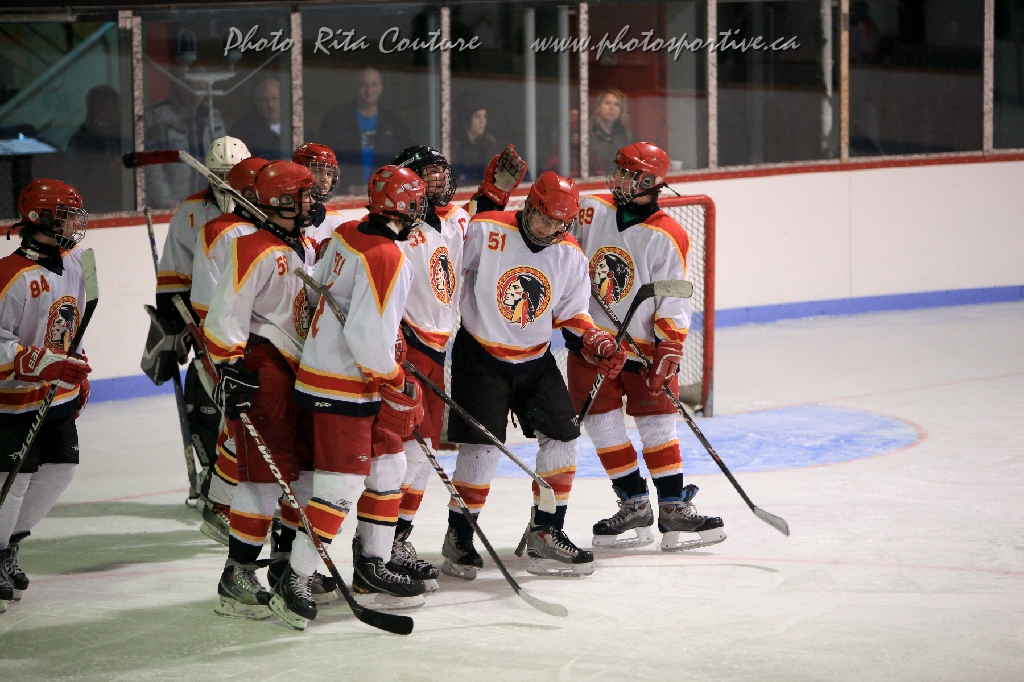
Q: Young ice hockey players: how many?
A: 9